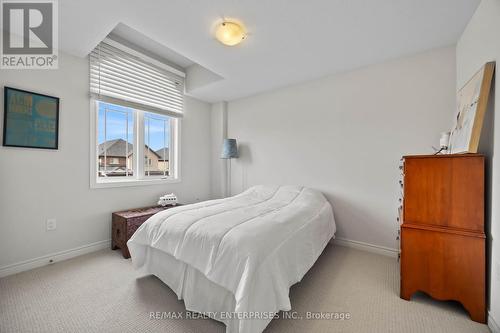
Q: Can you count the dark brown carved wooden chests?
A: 1